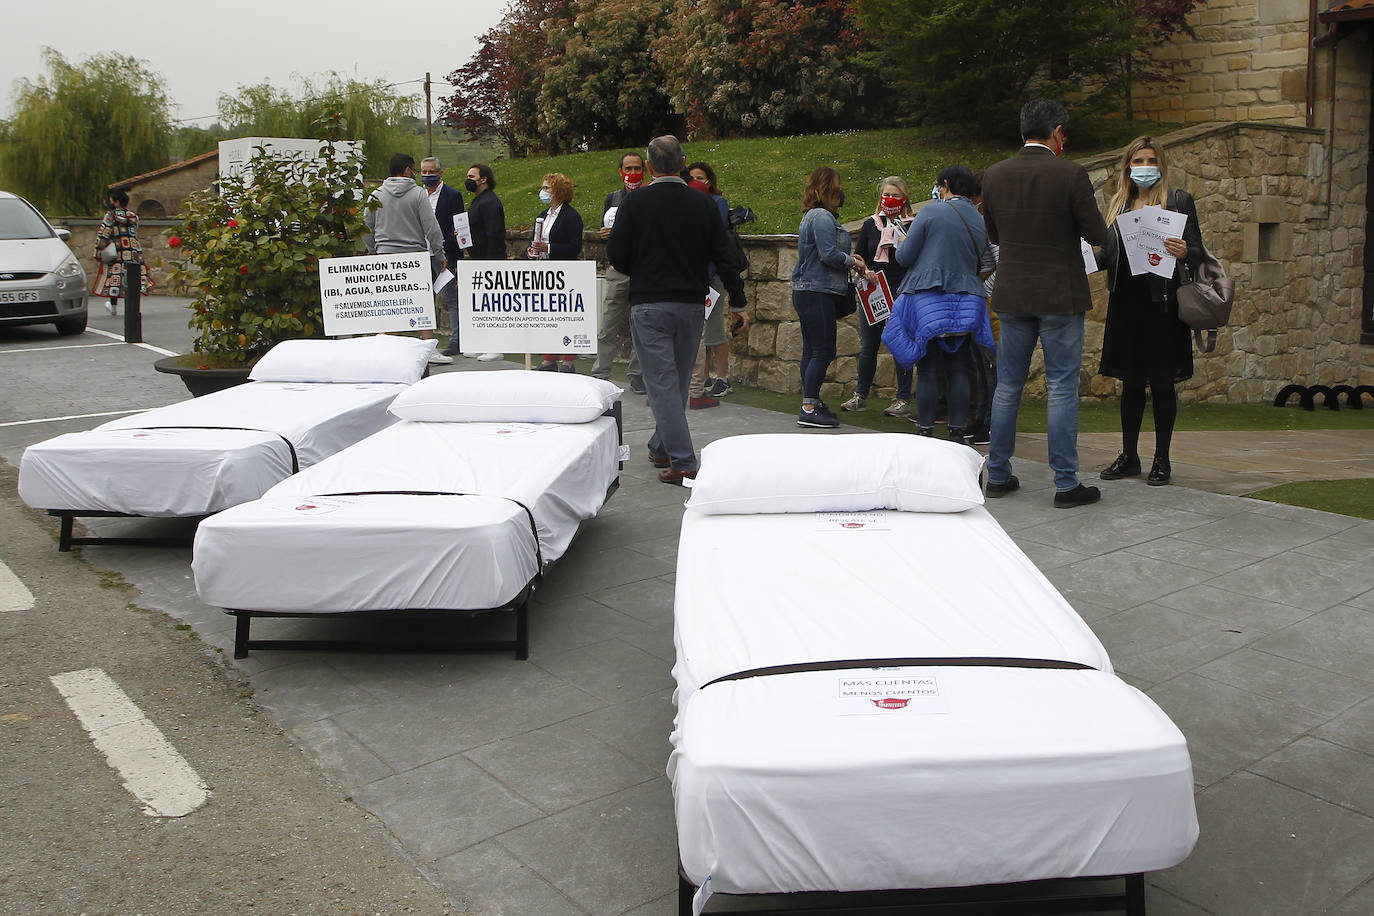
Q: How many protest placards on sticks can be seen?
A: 2